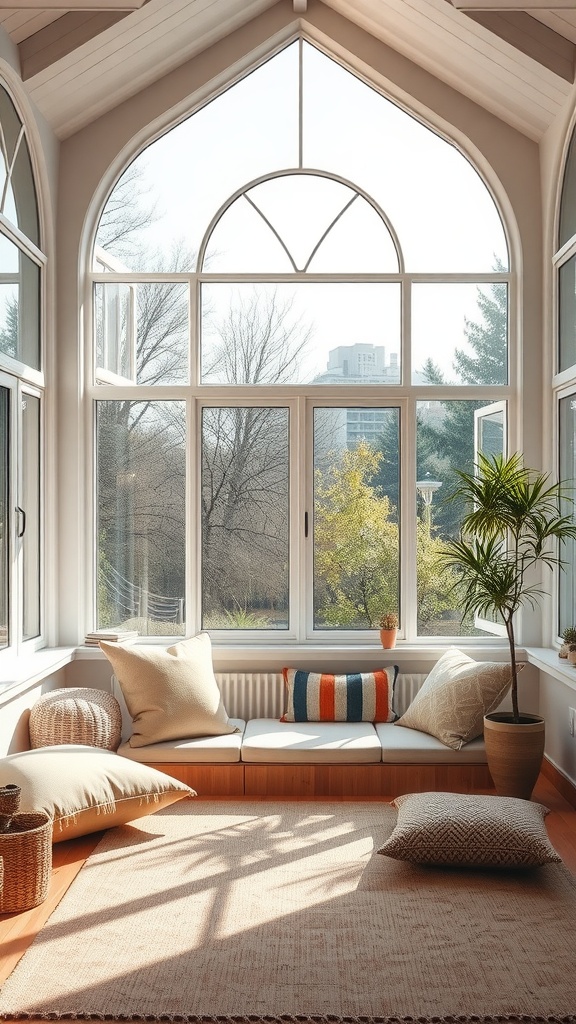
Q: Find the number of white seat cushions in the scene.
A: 3